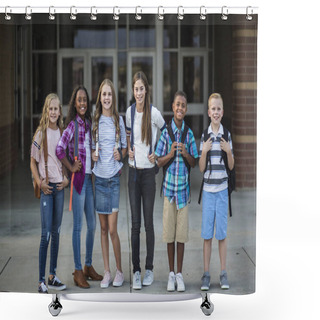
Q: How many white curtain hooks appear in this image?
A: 12